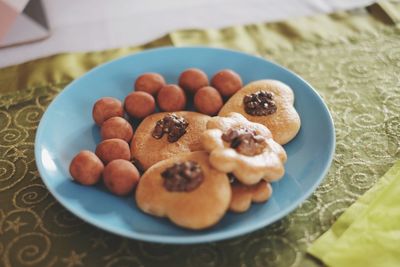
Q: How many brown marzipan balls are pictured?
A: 11